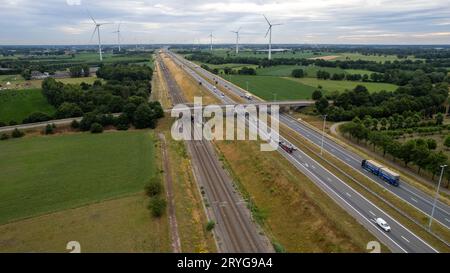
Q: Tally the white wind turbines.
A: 5